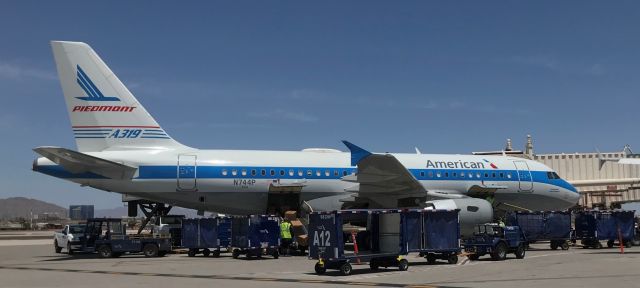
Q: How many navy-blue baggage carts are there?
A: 6